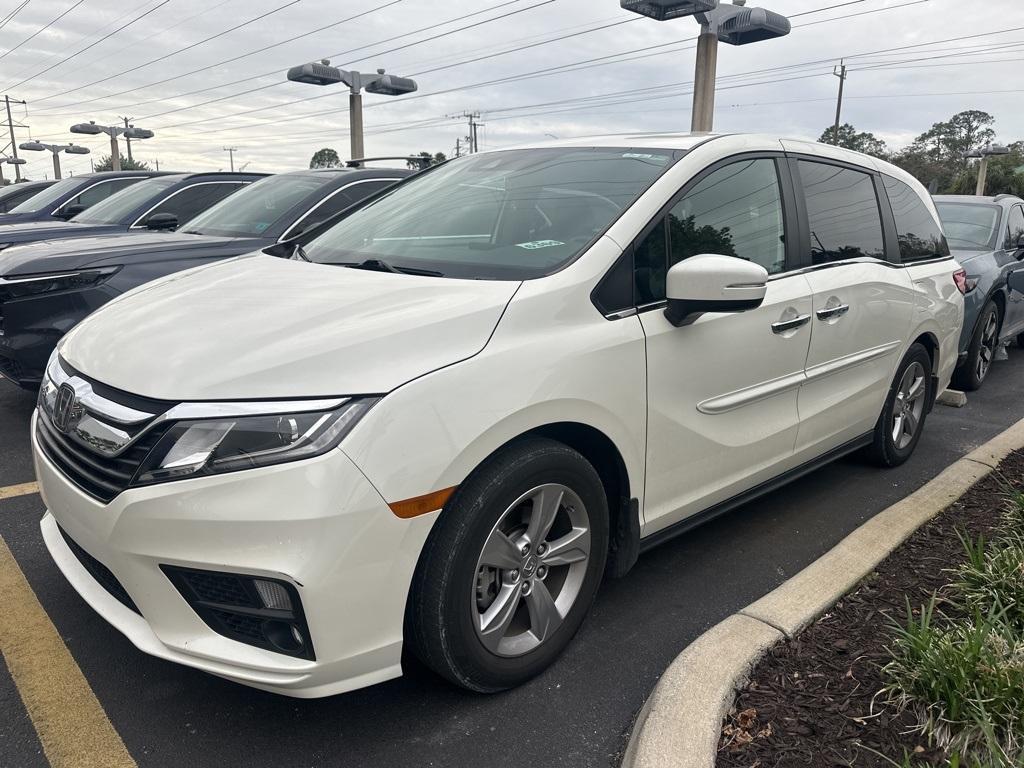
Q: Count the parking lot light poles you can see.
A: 6